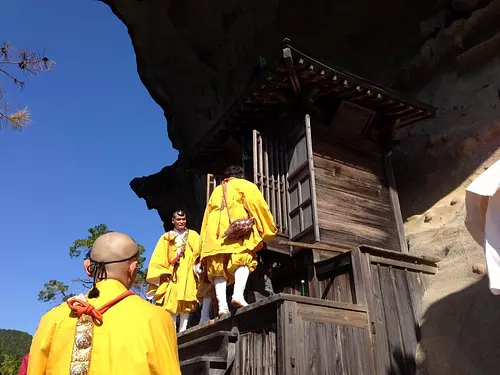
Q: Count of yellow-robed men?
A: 3